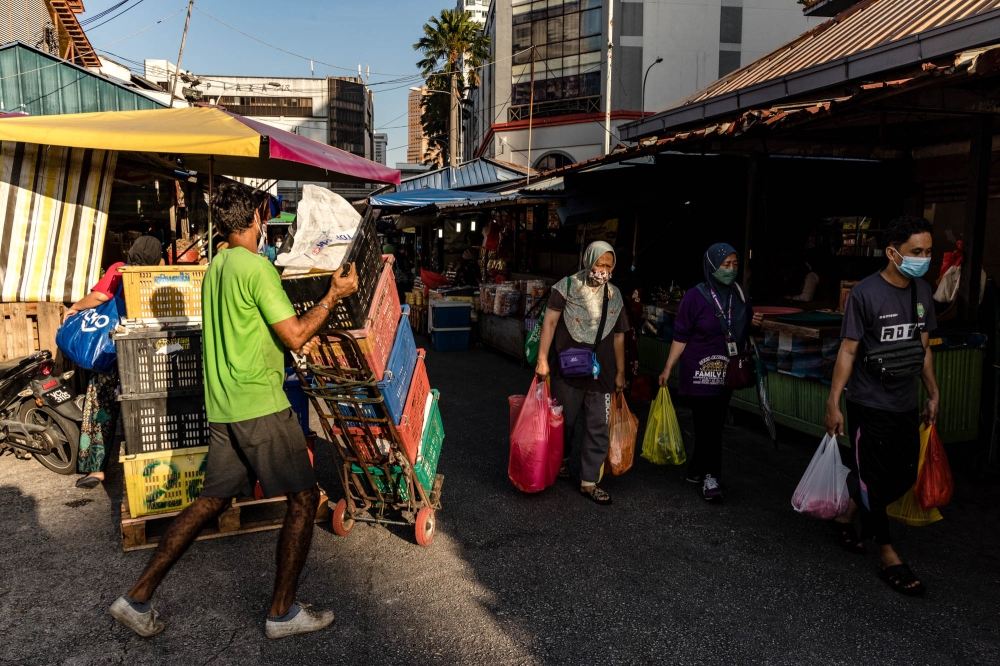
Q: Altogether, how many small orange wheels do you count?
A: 2